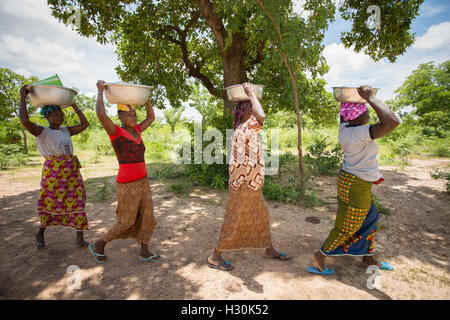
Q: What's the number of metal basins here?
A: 4